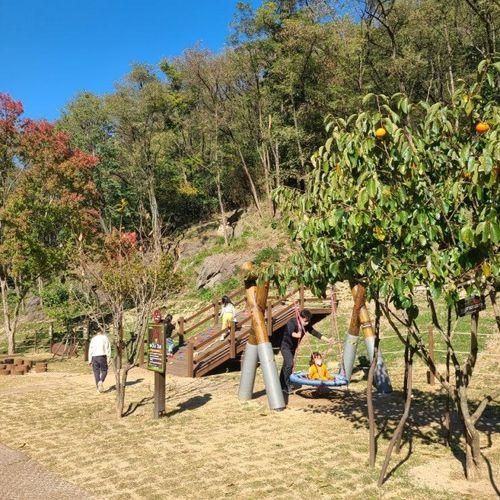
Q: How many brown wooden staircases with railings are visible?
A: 1